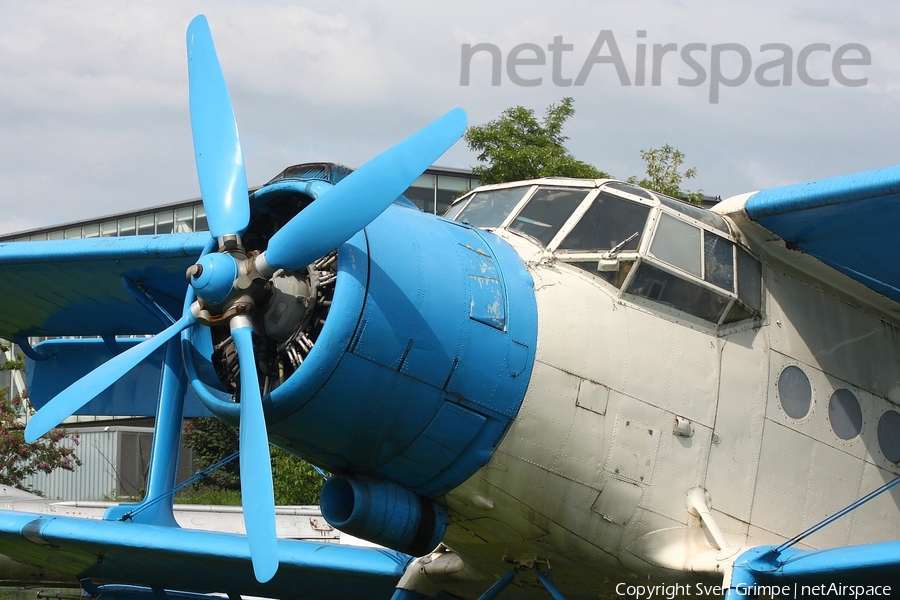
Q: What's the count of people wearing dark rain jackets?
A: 0